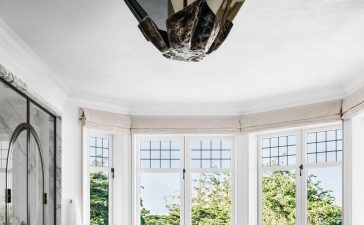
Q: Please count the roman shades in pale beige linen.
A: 4